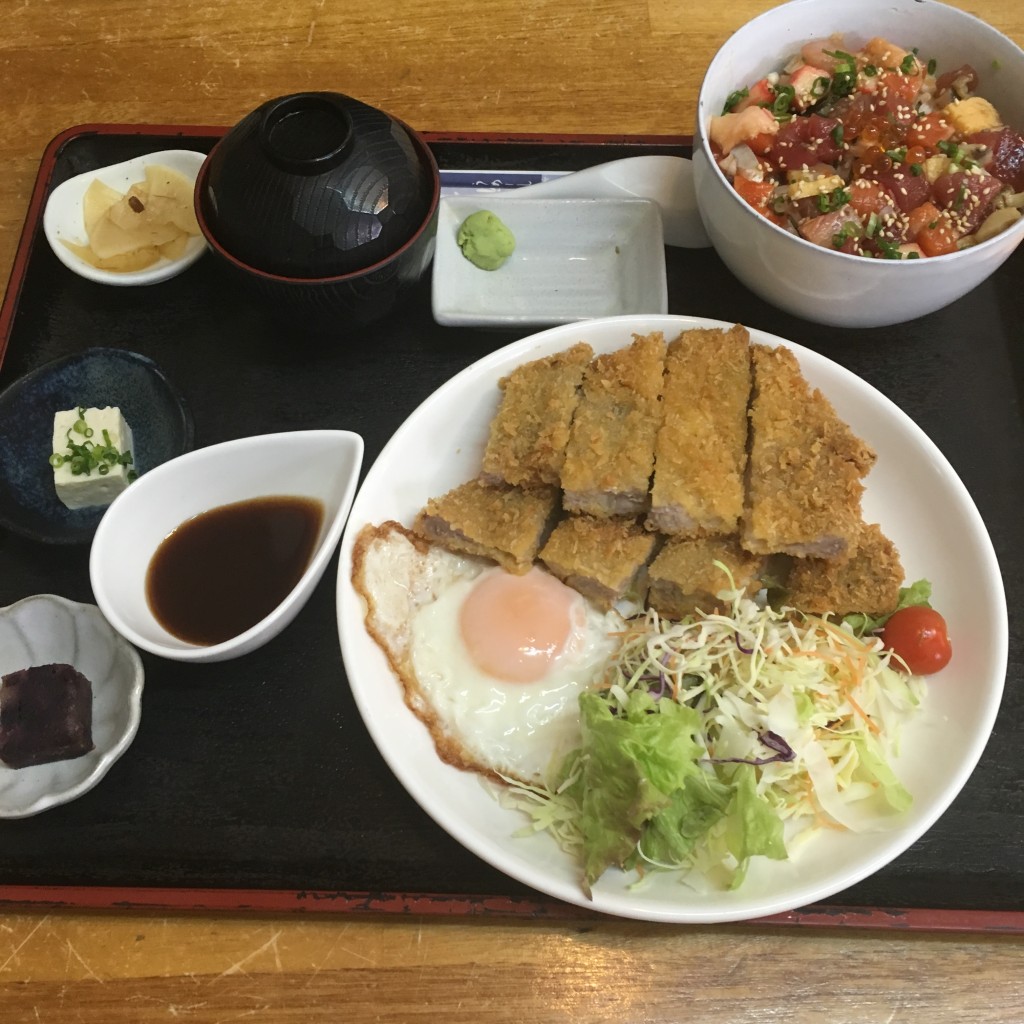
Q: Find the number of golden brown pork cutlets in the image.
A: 8